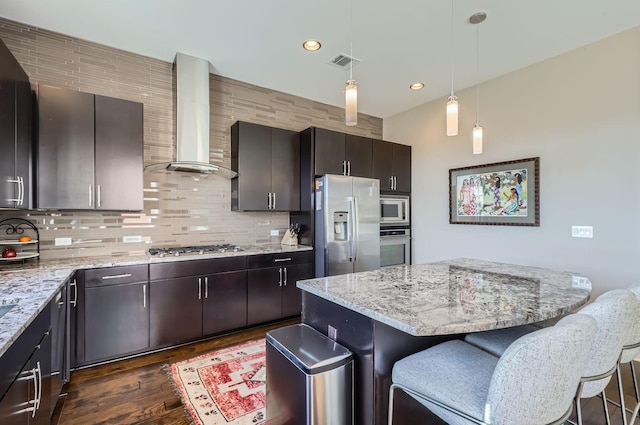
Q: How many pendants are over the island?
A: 3